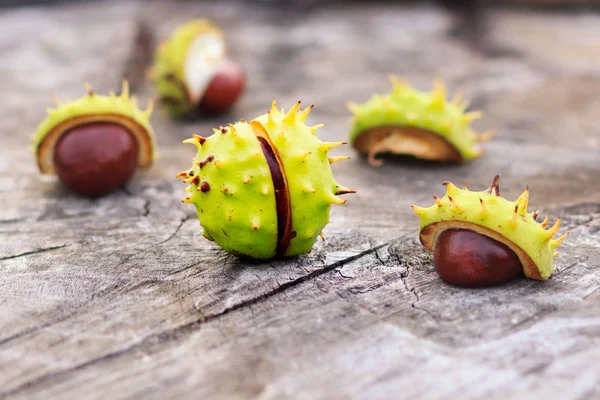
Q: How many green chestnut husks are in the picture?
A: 5